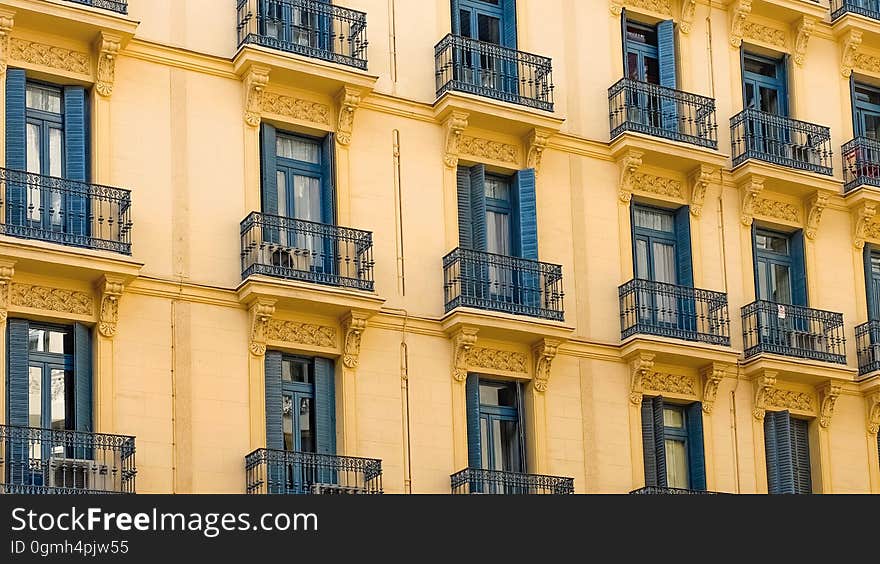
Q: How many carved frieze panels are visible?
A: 14